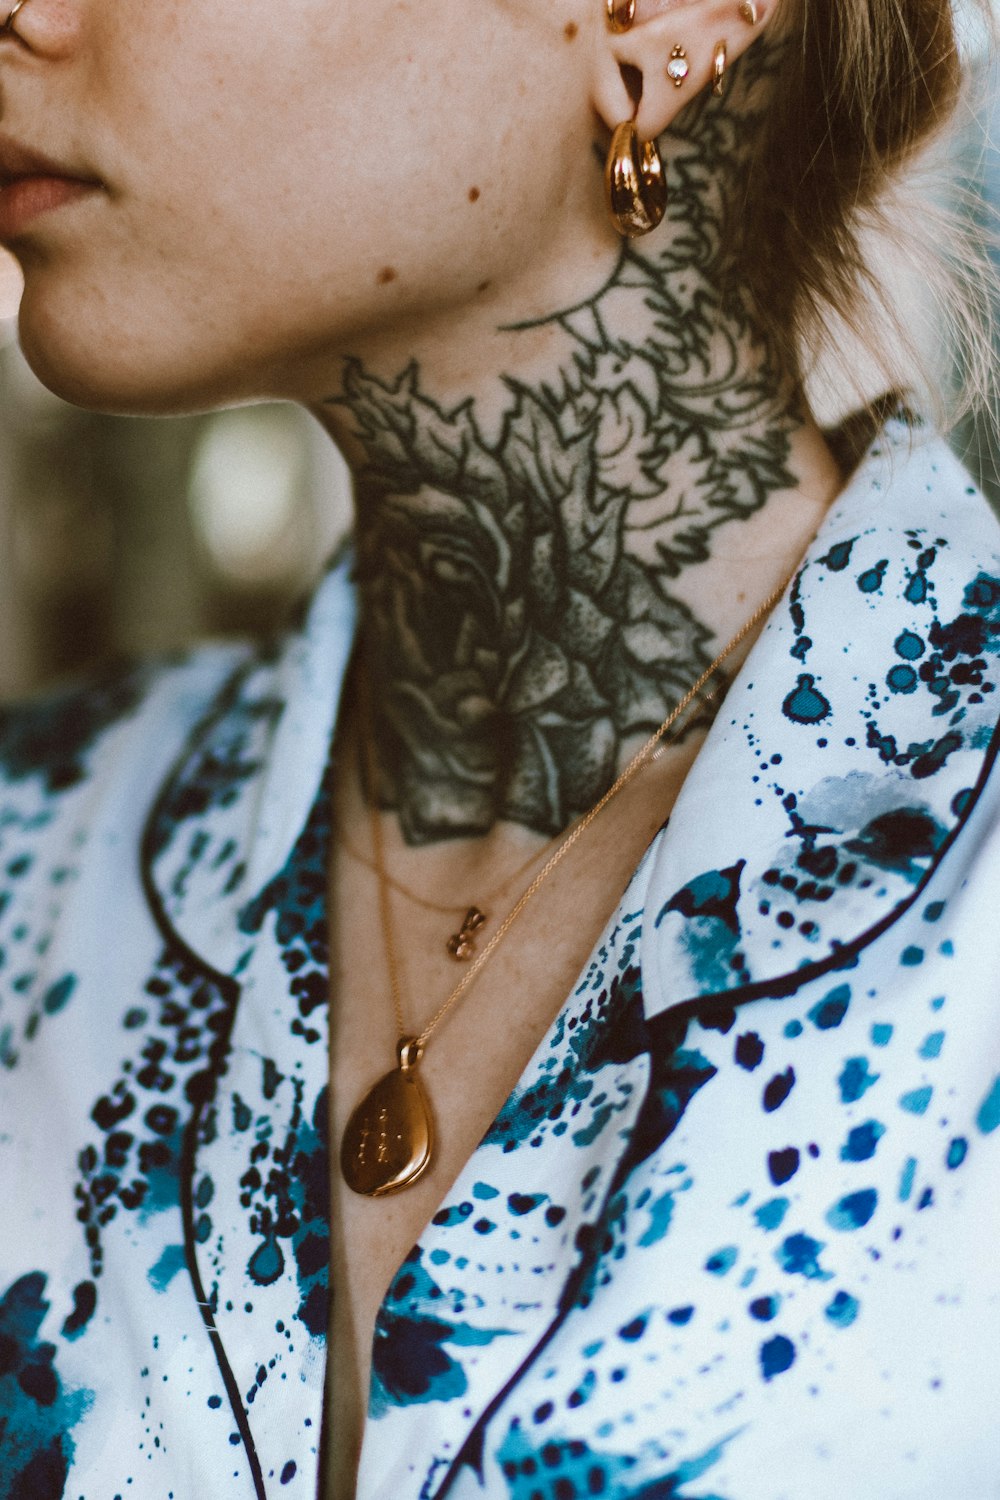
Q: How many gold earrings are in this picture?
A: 5